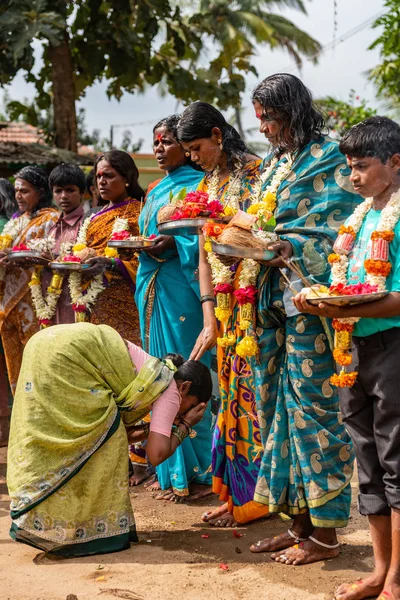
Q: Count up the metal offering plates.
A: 6